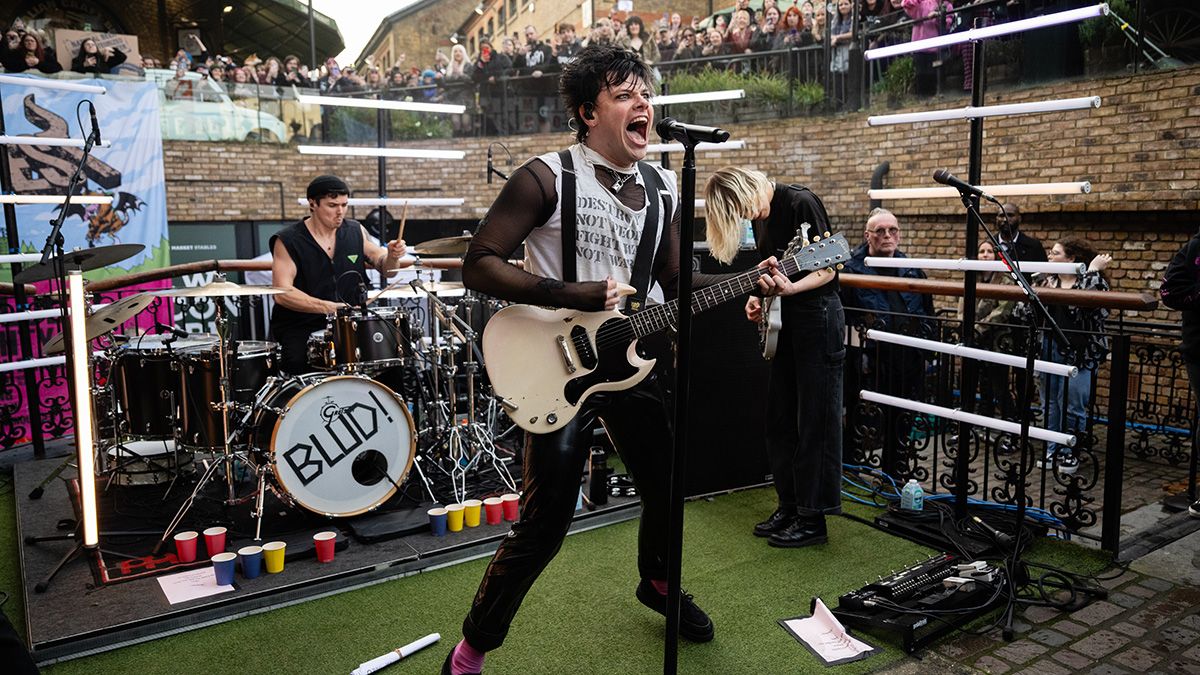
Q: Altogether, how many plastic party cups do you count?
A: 11